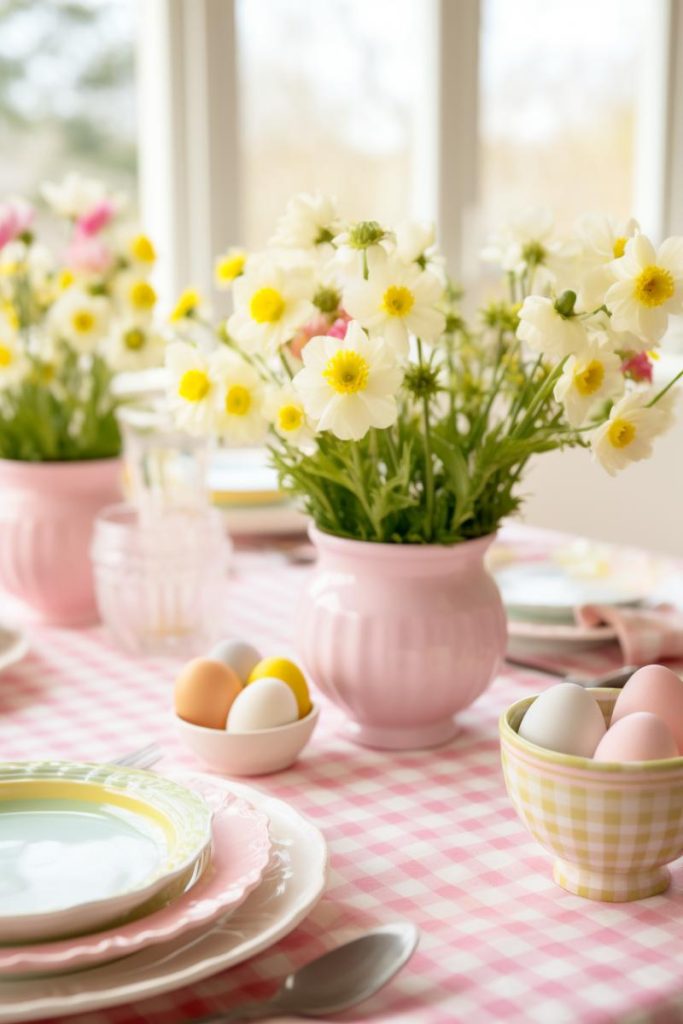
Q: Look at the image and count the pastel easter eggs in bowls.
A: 7